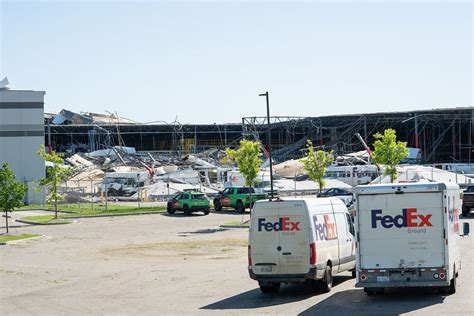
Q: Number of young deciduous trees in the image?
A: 5